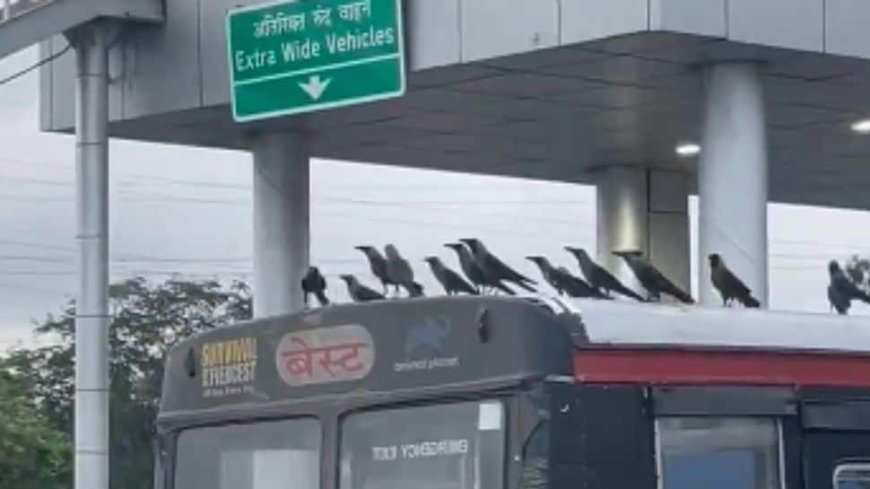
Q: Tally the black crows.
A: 12